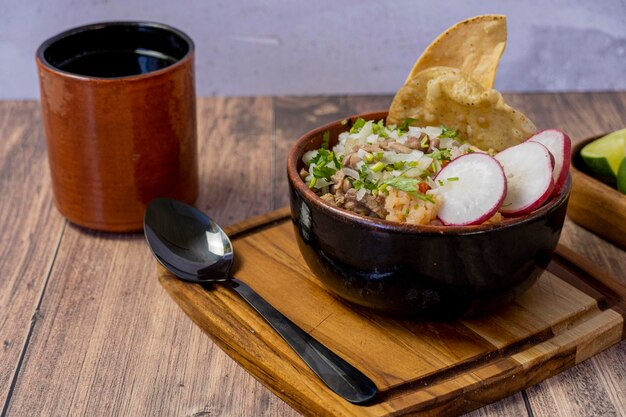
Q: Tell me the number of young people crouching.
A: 0